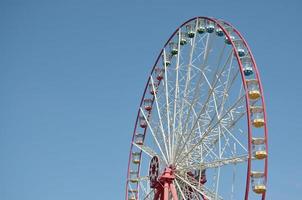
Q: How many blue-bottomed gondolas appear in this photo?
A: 5